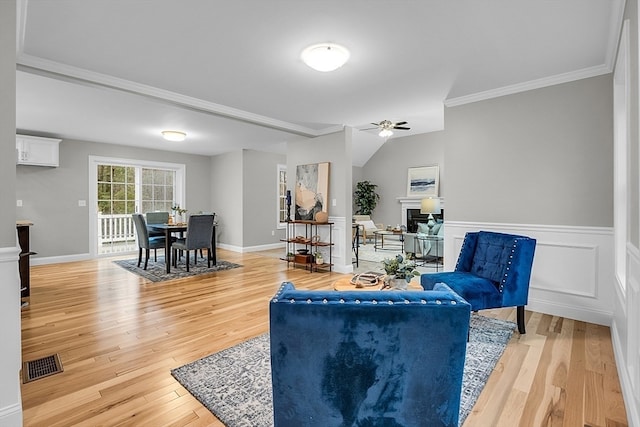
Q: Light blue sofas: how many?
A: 1